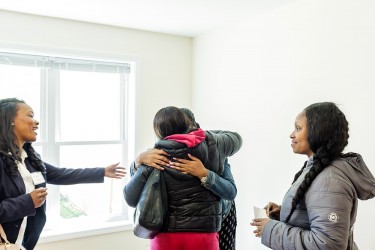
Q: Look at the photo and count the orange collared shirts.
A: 0